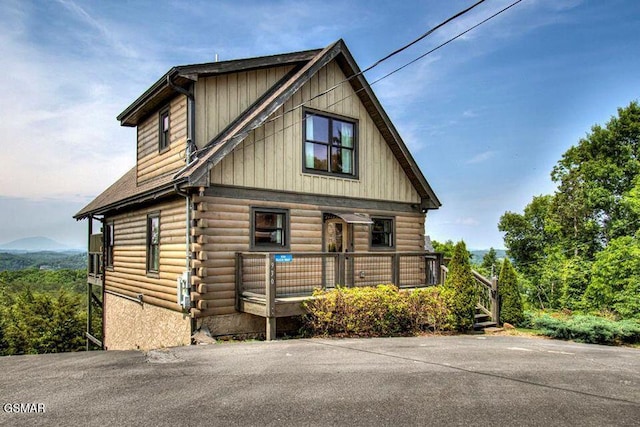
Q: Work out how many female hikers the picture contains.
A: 0